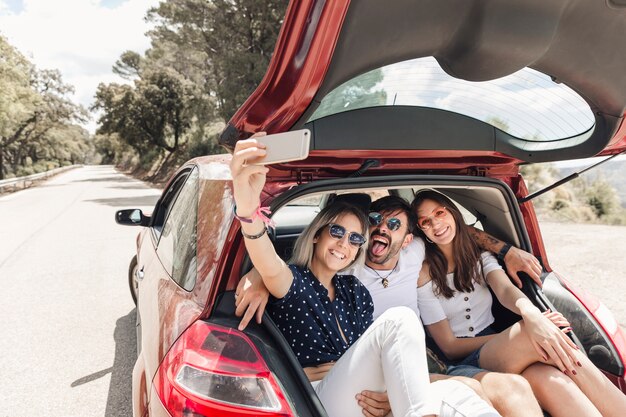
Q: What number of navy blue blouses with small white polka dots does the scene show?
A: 1